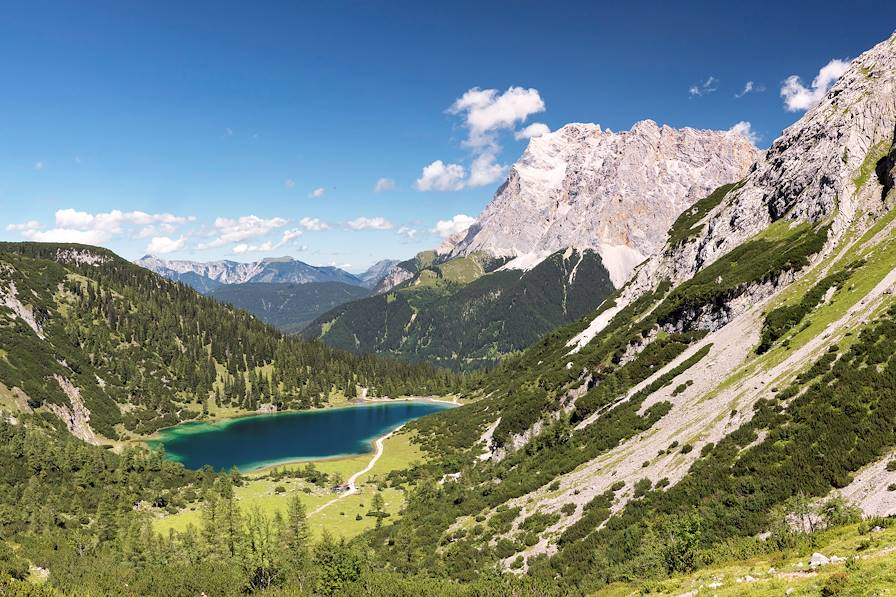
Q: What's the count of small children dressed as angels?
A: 0